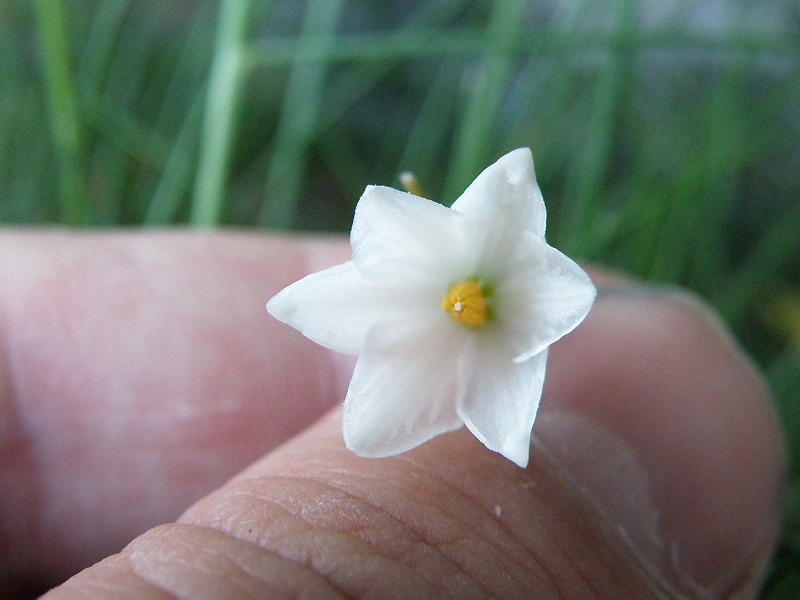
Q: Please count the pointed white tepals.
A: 6